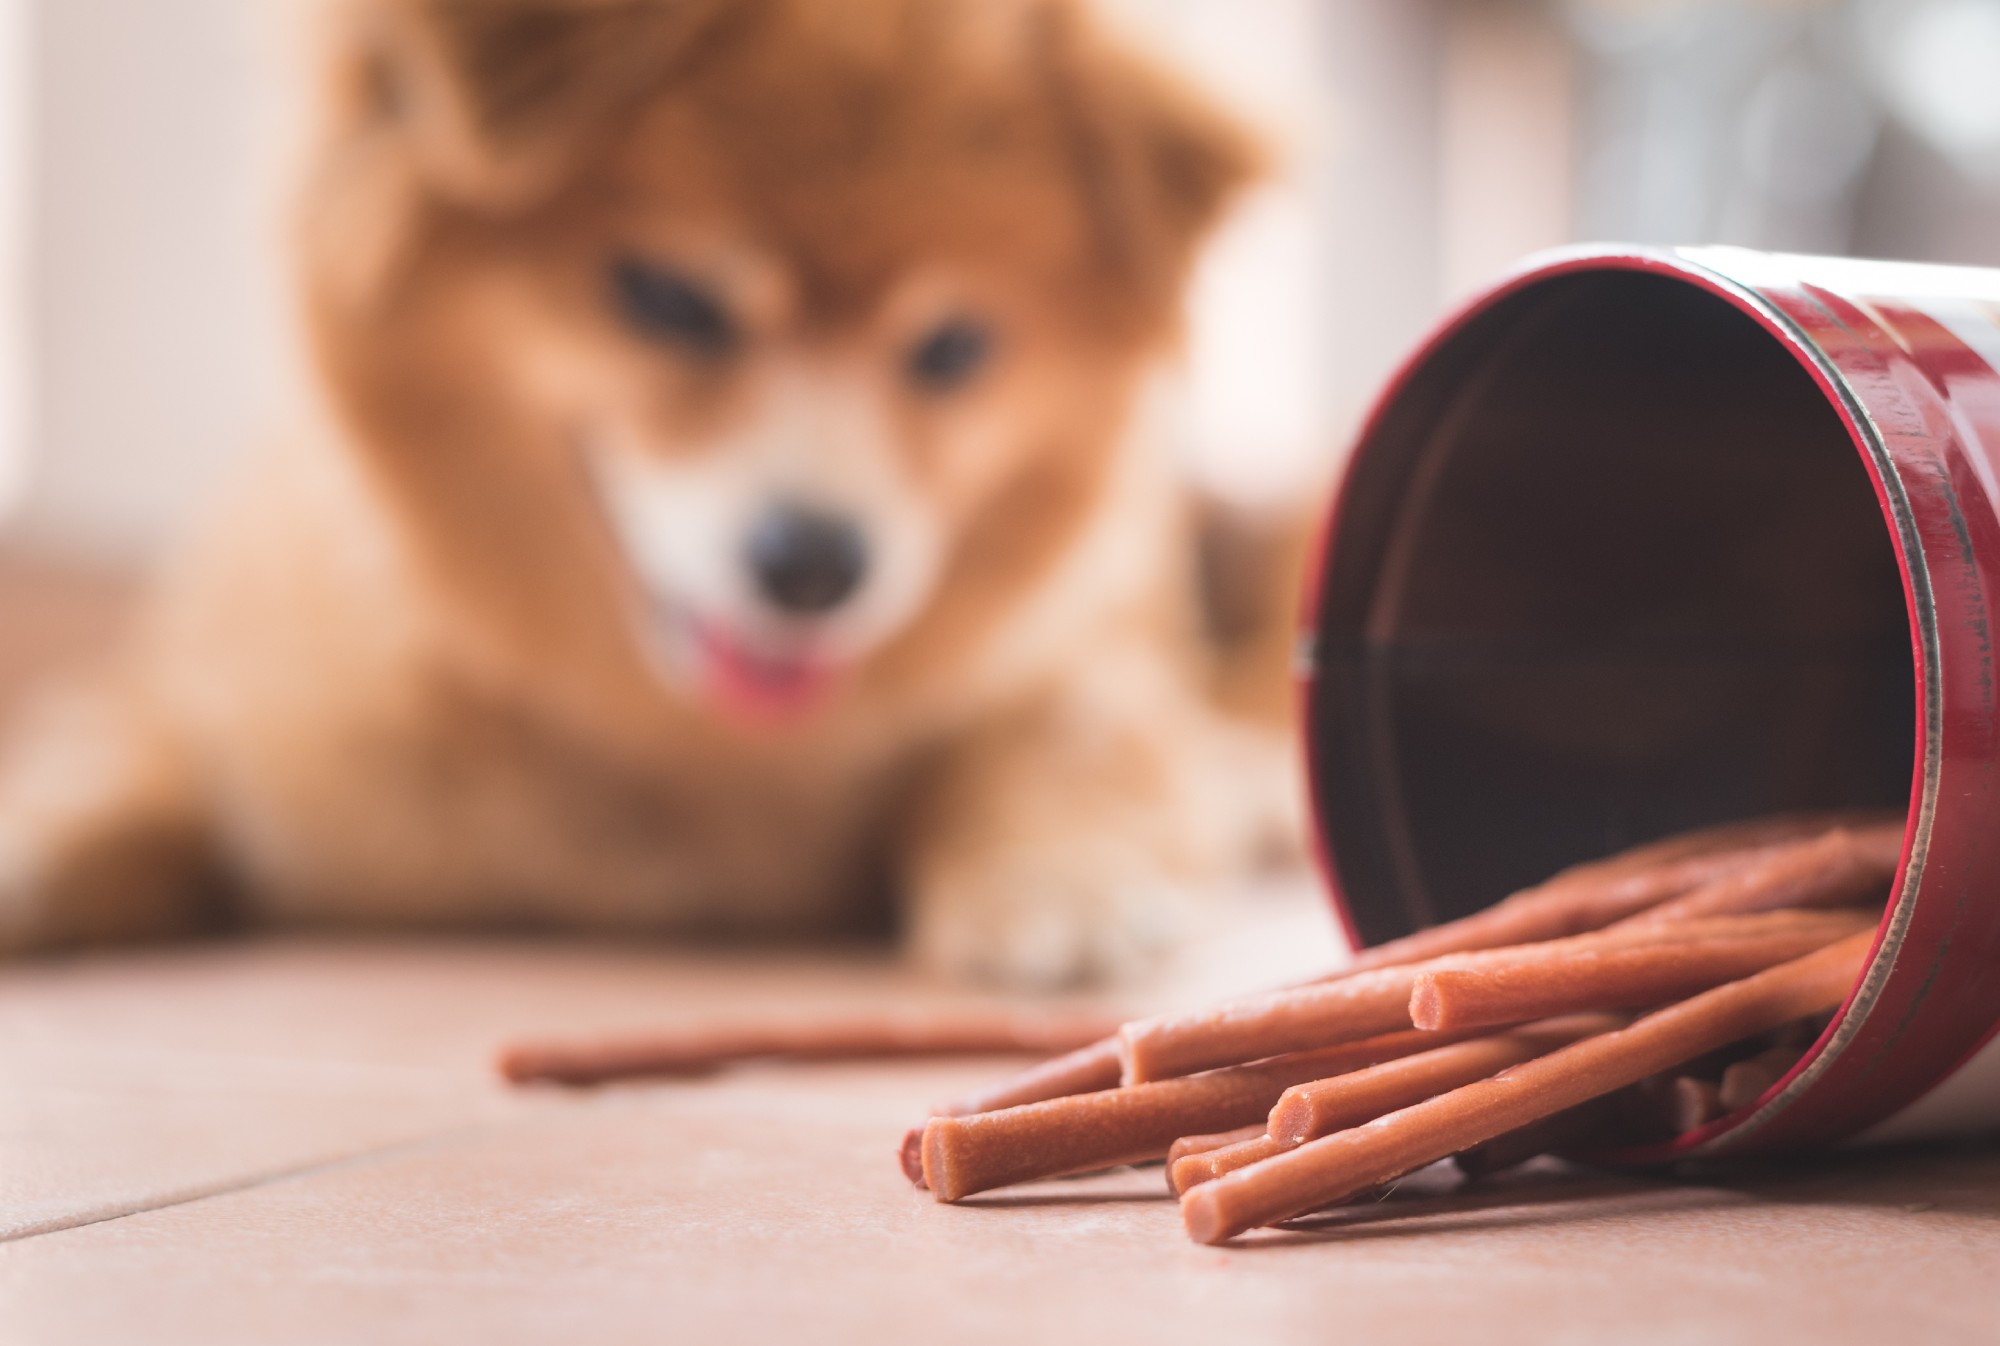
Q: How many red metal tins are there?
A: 1